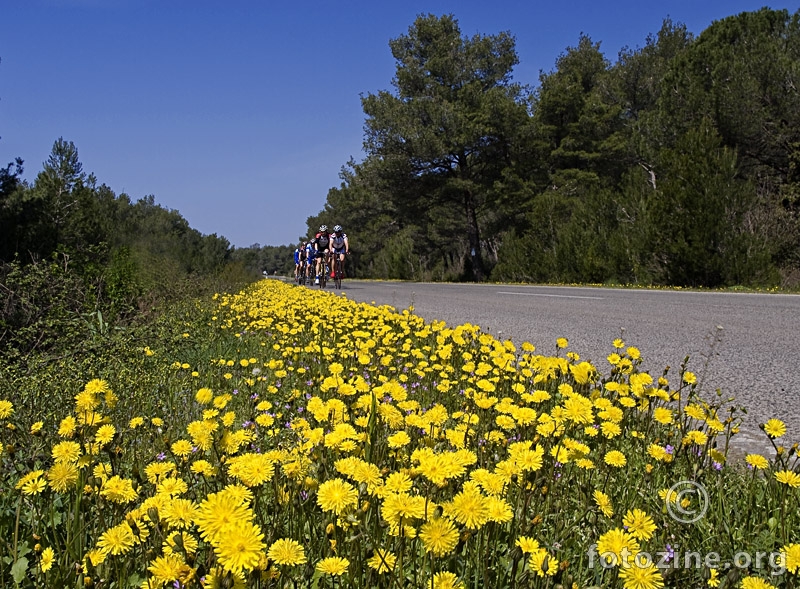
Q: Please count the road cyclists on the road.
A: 5